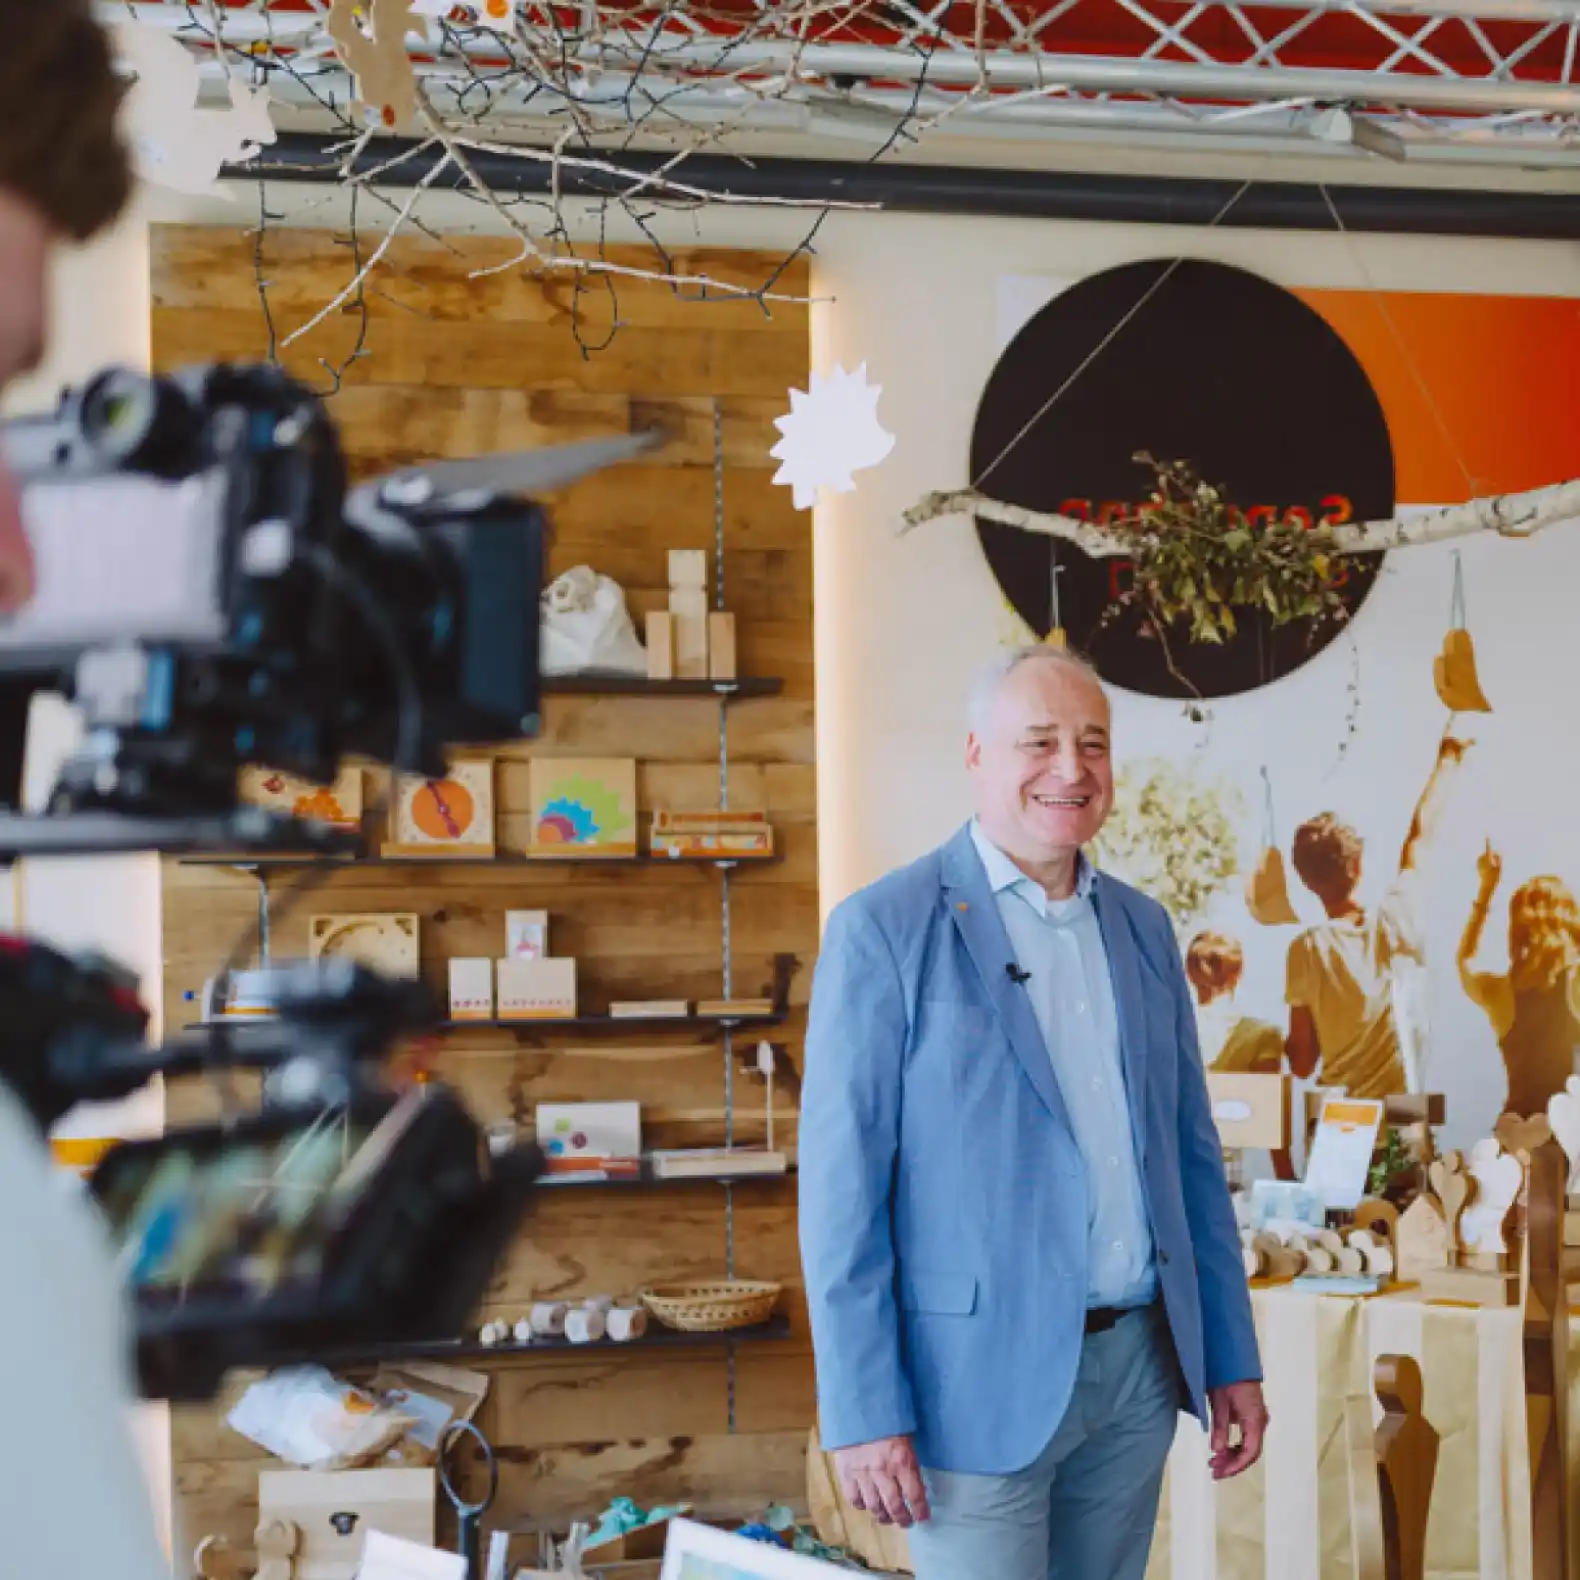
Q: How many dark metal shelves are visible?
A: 5